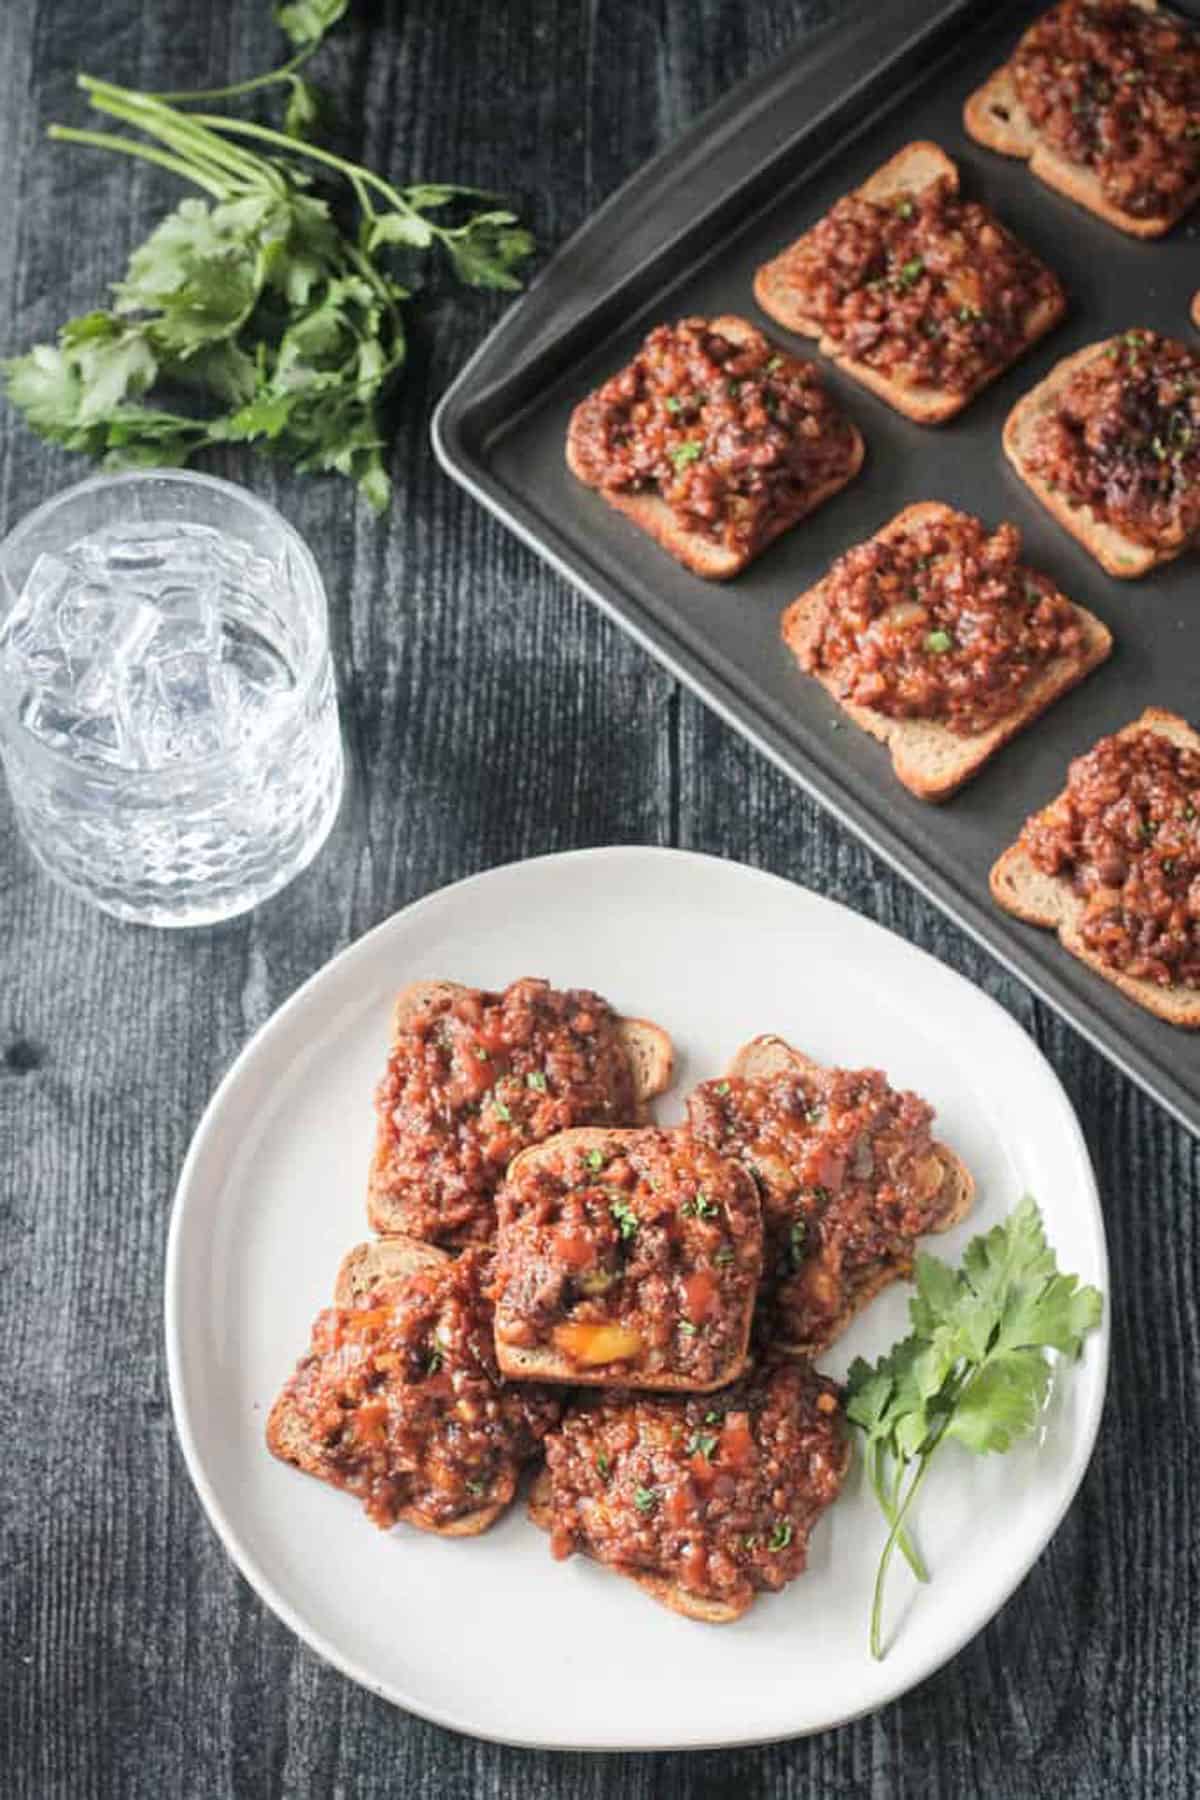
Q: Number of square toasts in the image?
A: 11